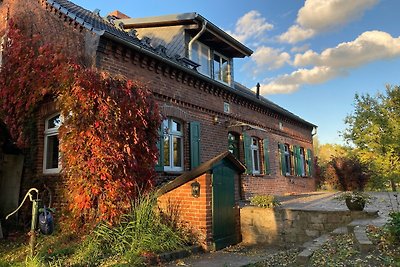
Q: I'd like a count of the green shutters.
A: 8